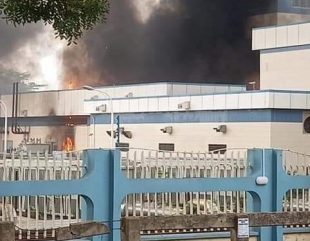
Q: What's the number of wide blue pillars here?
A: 2